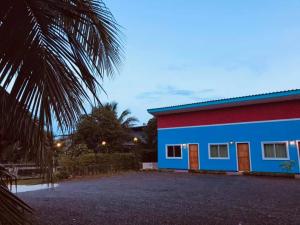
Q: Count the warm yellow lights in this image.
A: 3